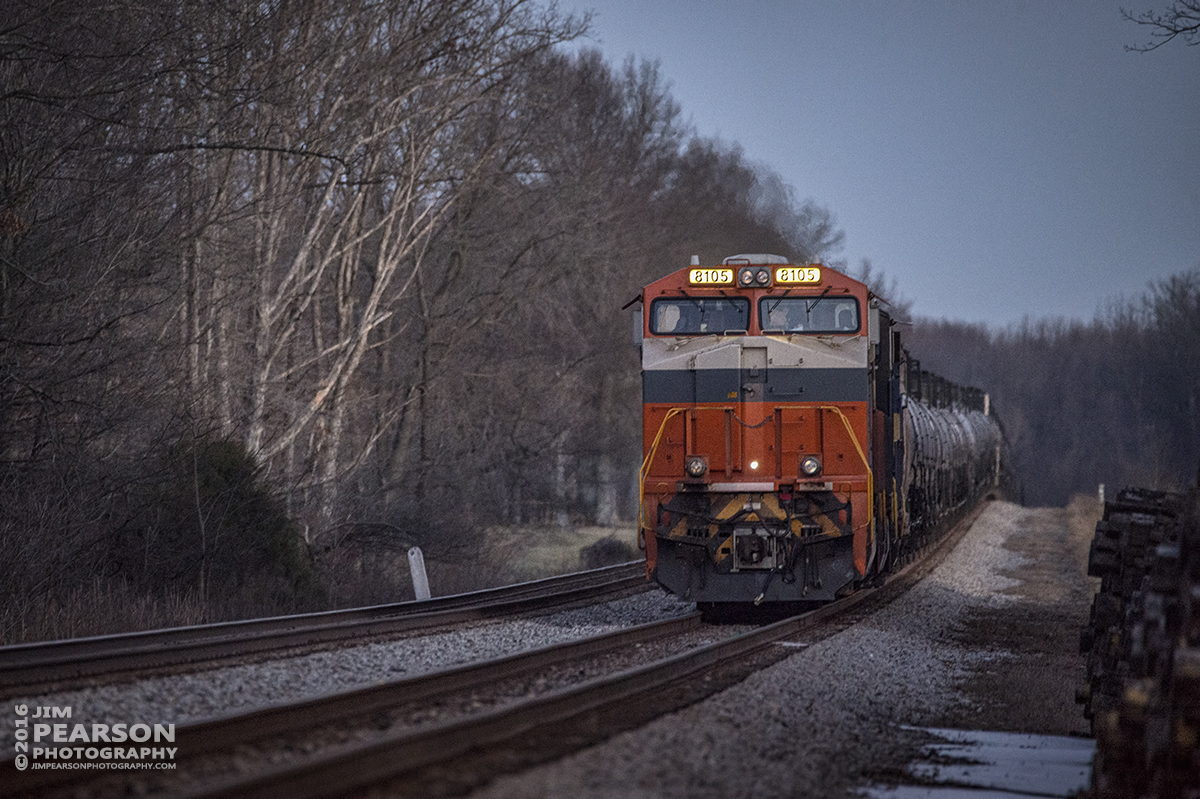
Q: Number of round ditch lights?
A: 2